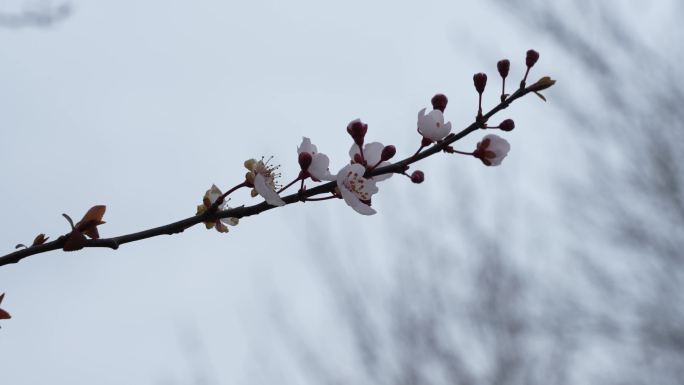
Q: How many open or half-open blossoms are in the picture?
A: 7